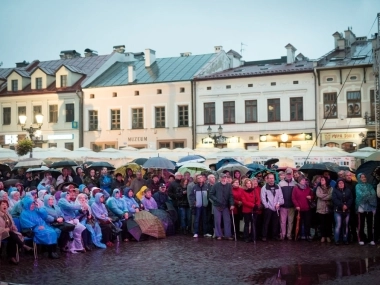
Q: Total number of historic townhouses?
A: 4